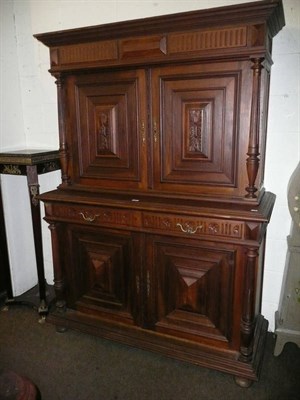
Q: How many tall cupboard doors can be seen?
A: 4